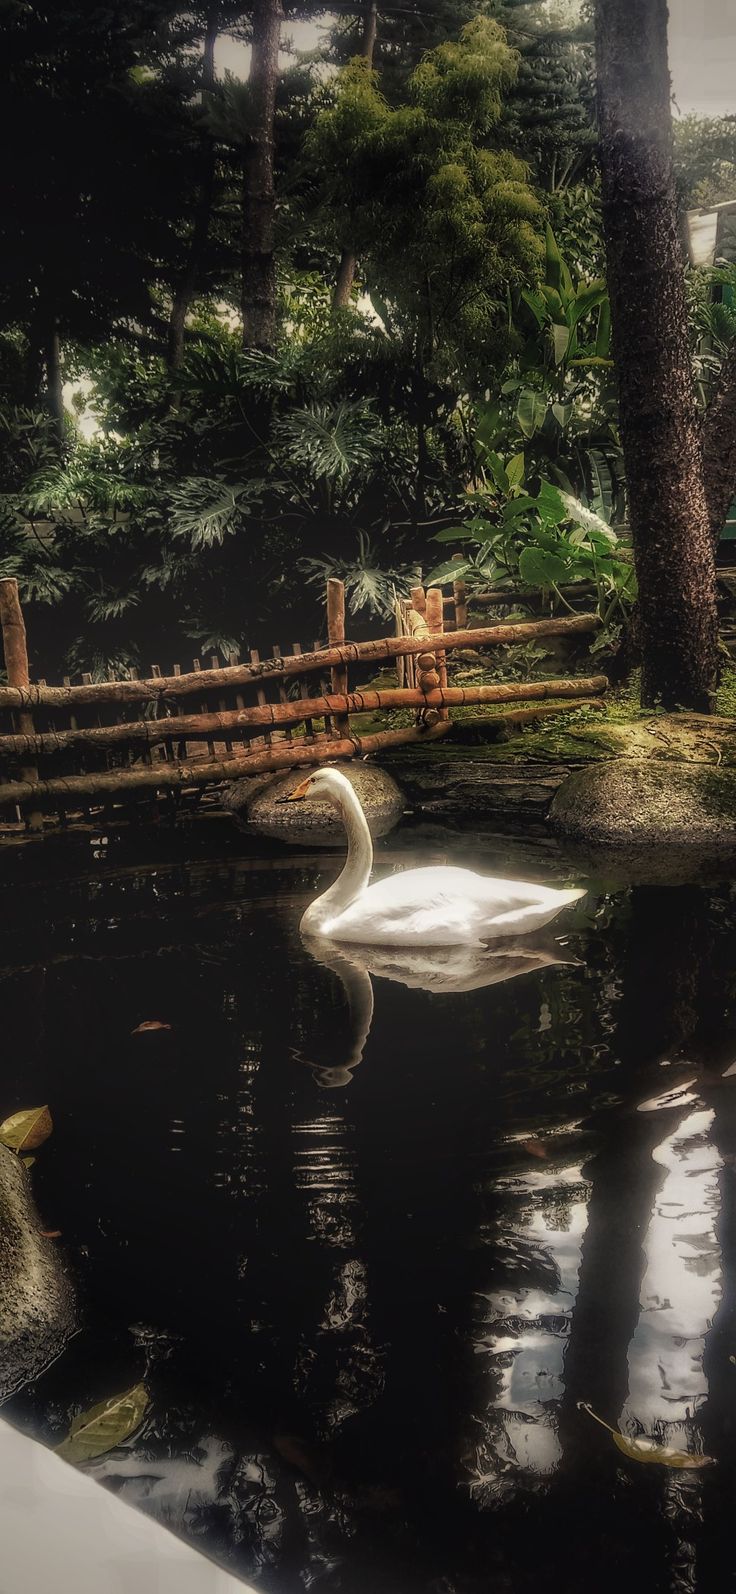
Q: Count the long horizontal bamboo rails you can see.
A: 3